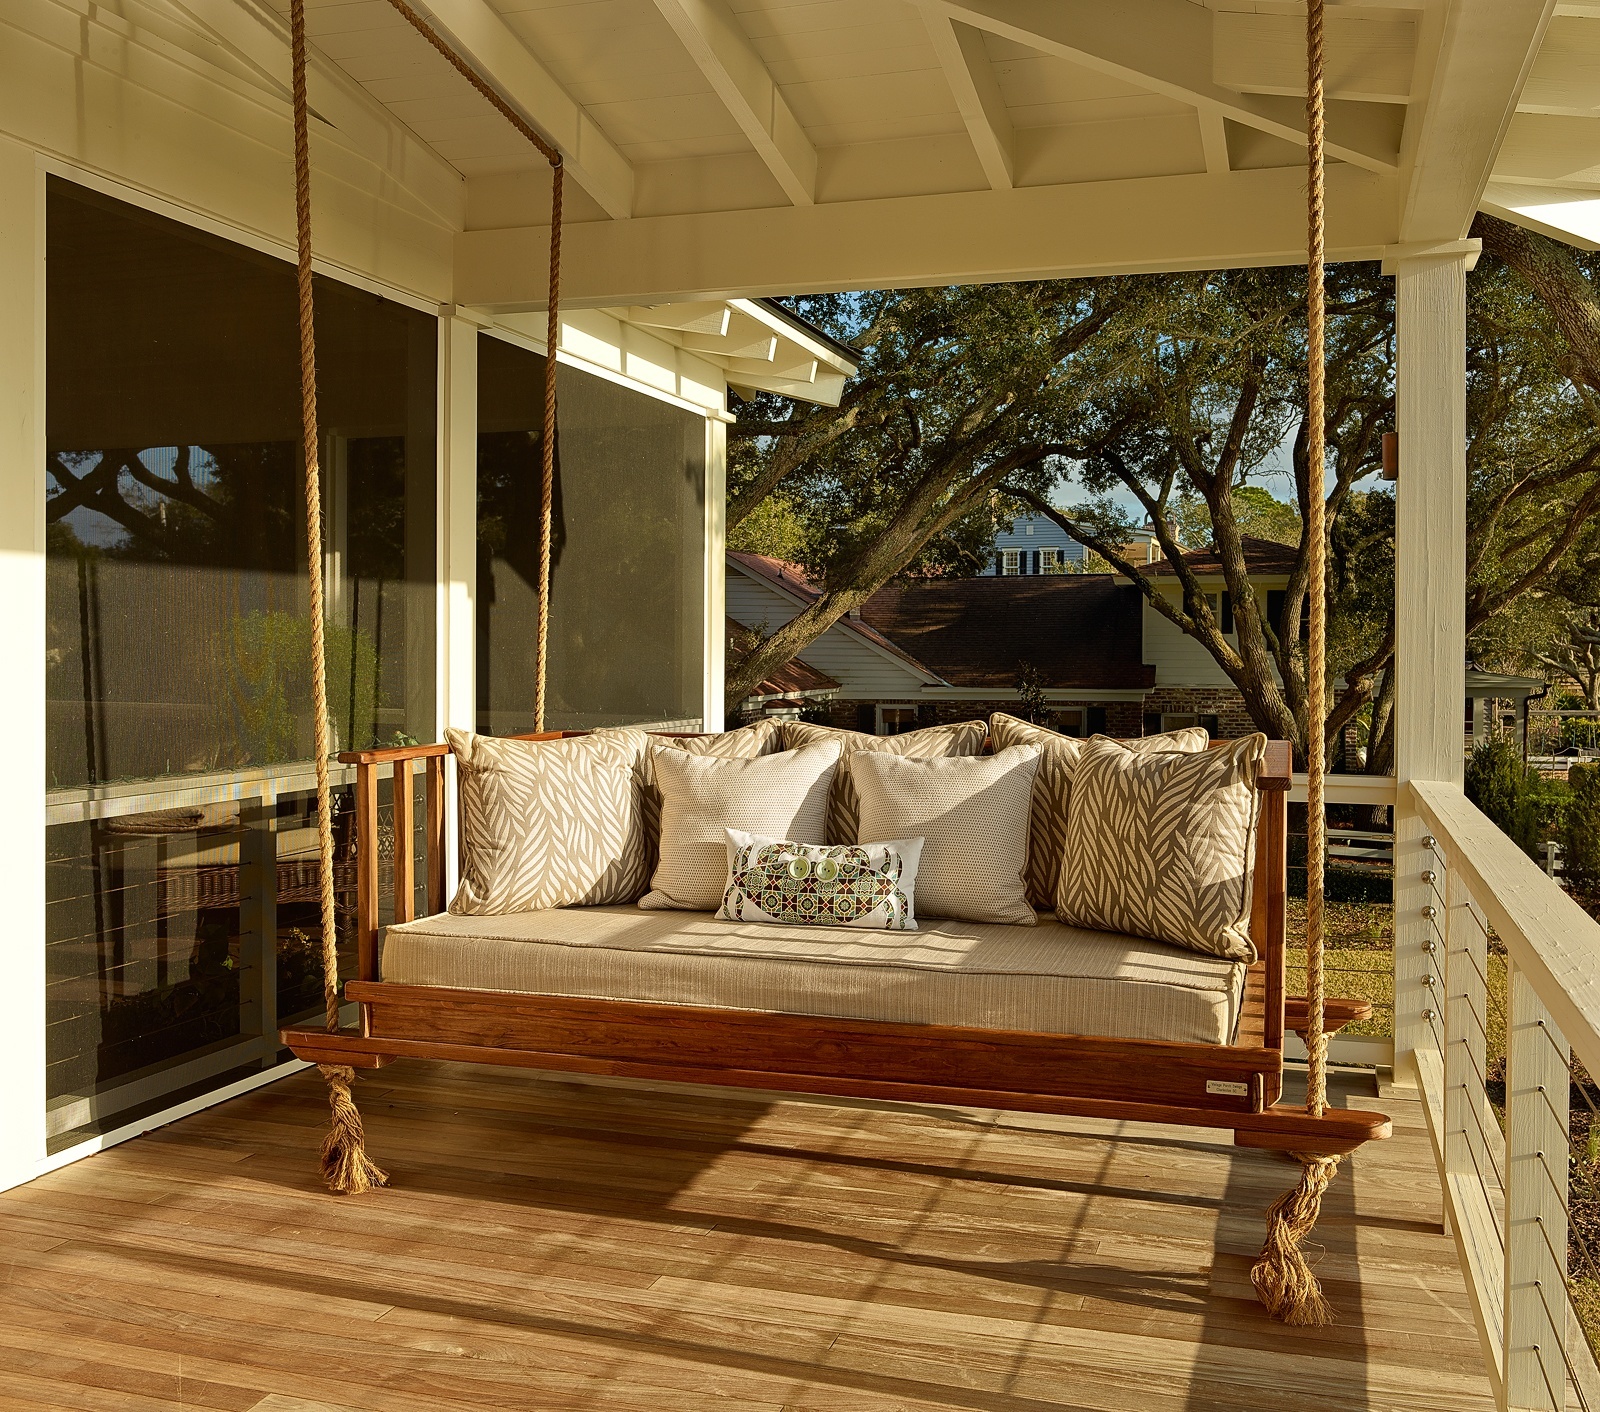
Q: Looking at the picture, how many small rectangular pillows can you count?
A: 1